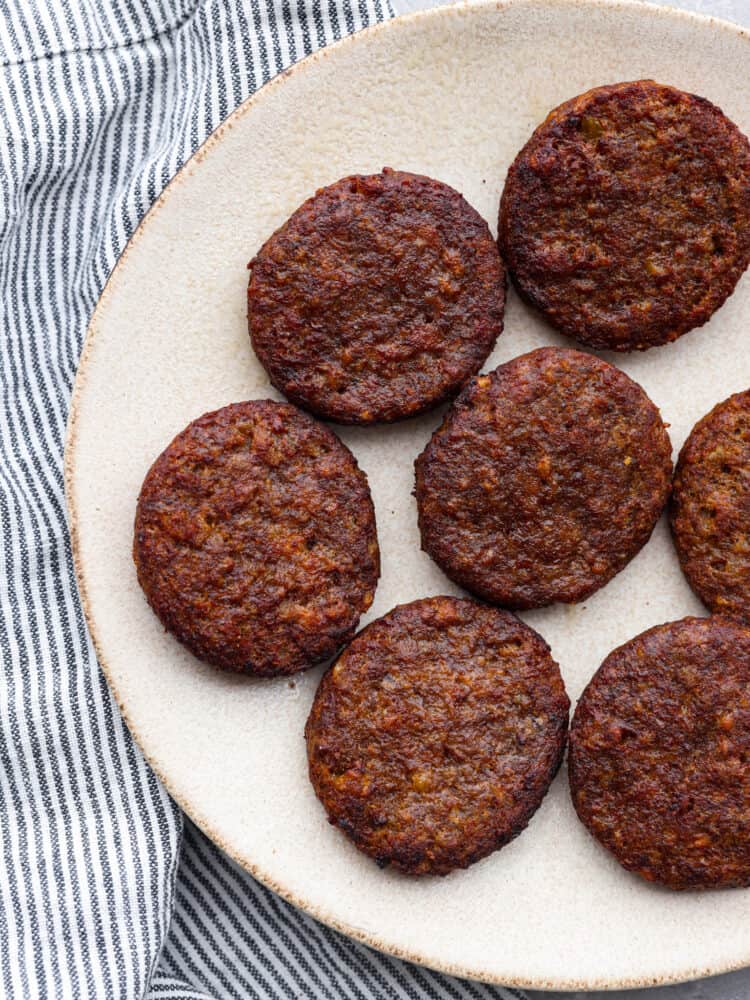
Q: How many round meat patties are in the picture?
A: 7